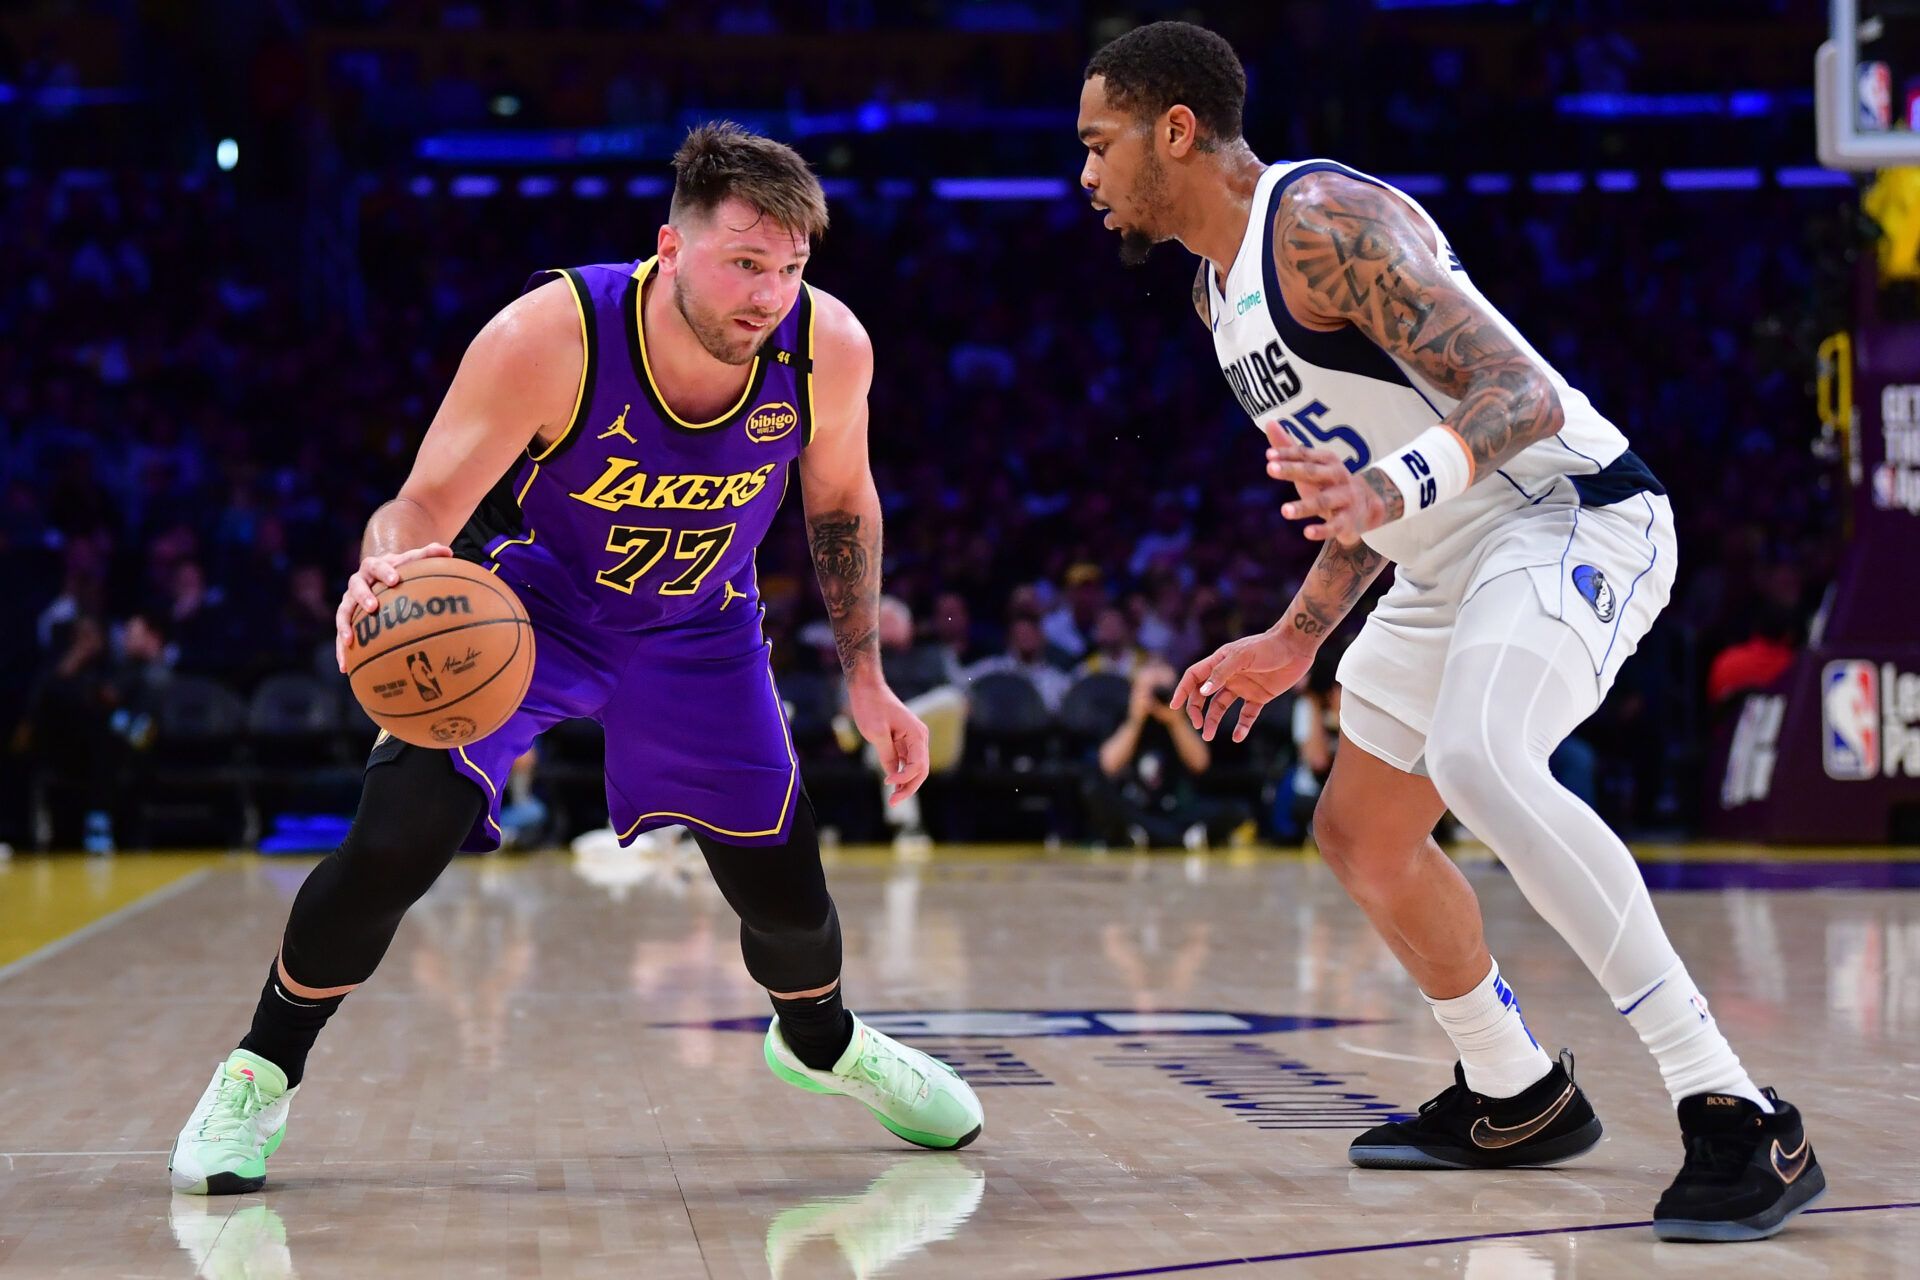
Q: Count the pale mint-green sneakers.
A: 2